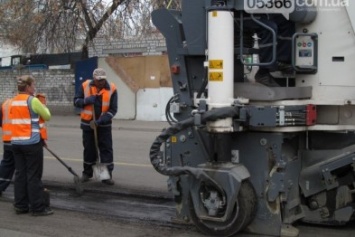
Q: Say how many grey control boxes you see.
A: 1